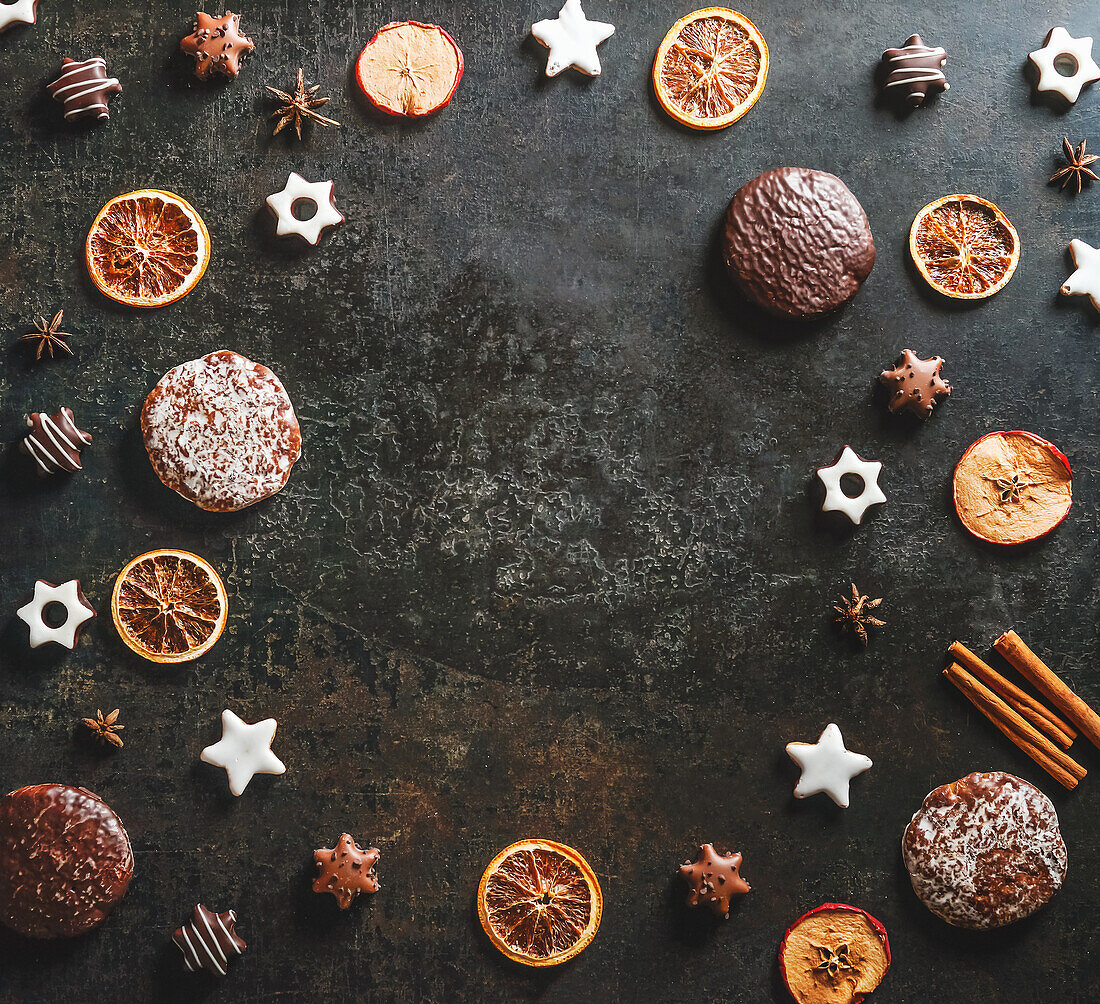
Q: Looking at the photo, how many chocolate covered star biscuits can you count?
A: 8